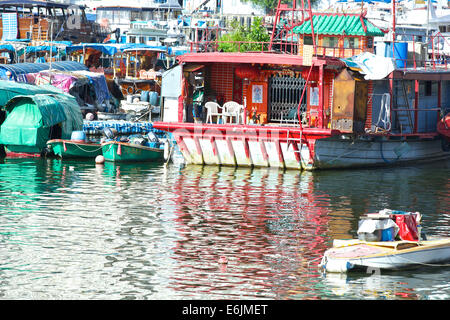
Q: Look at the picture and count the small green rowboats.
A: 2